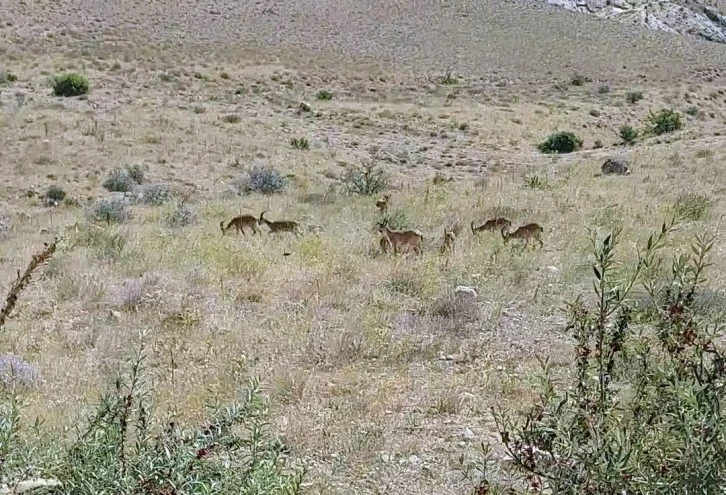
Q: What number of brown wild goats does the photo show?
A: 8